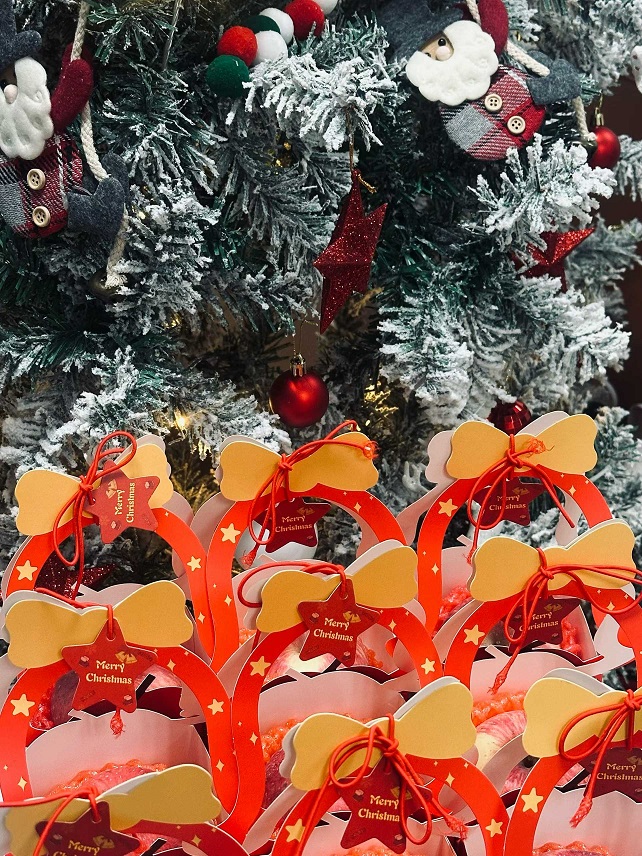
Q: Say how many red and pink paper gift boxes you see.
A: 9